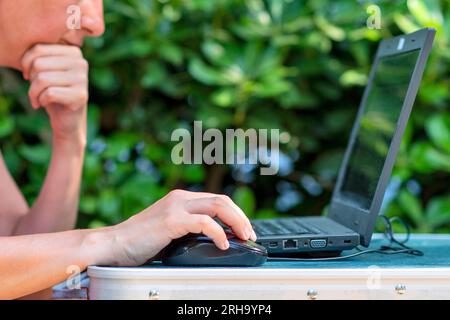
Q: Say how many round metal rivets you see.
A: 3